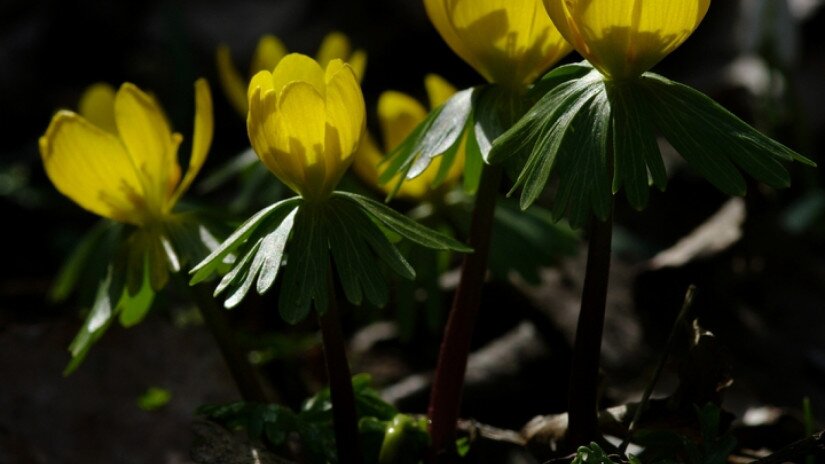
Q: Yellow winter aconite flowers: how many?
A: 6